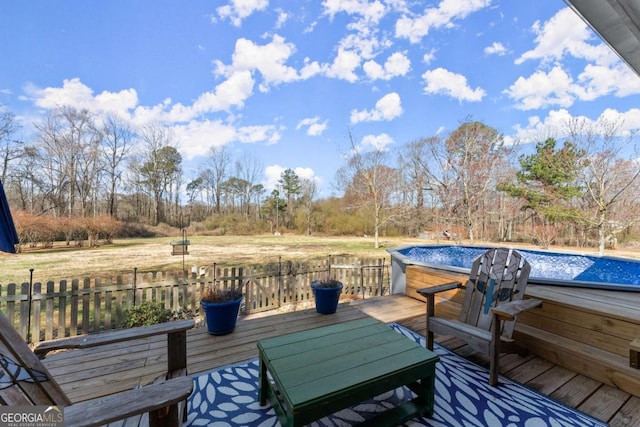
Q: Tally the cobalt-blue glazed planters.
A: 2